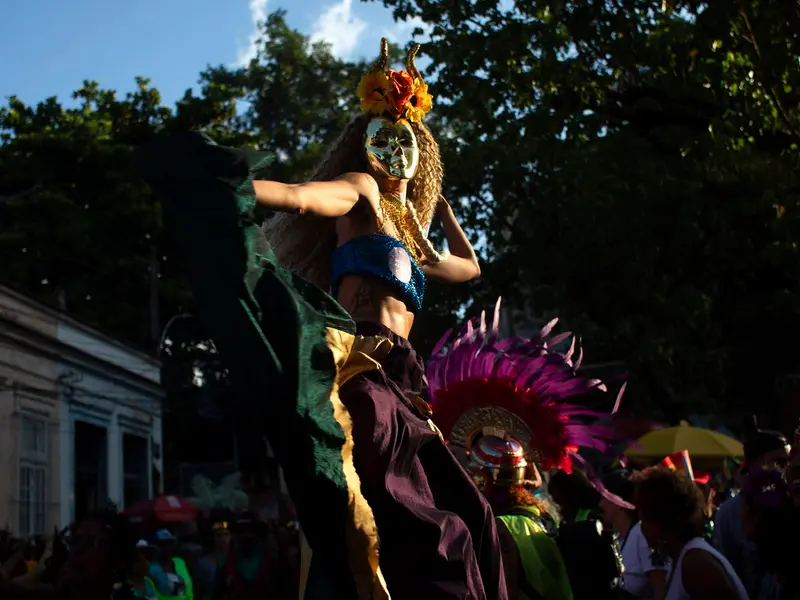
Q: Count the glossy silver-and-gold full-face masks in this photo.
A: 1